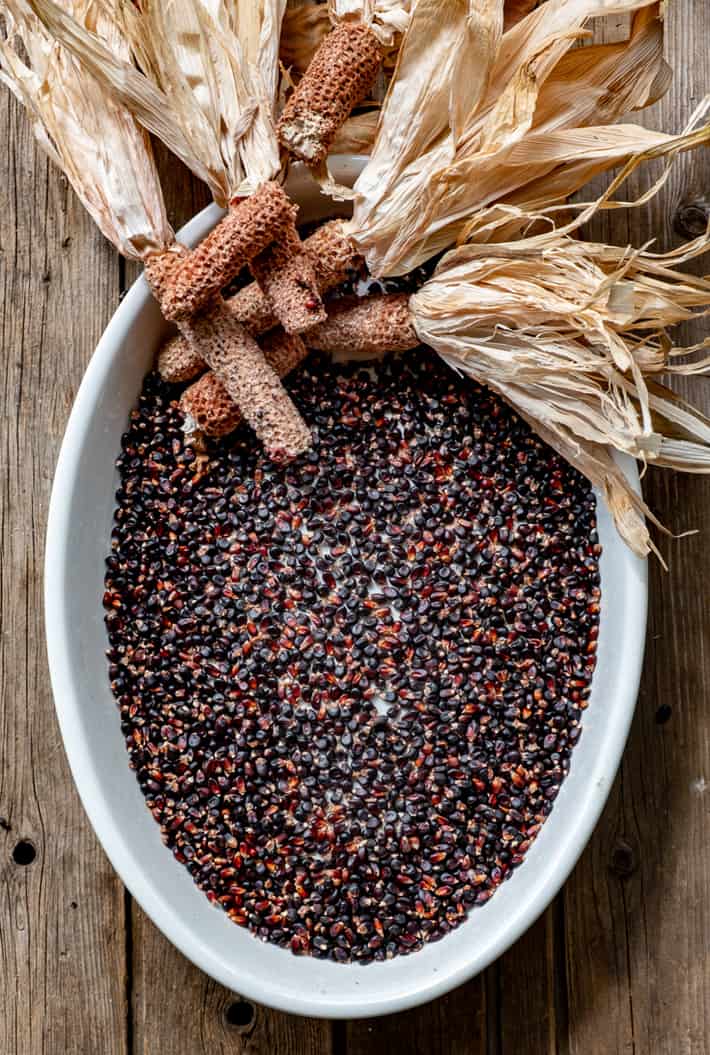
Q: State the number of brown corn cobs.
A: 7